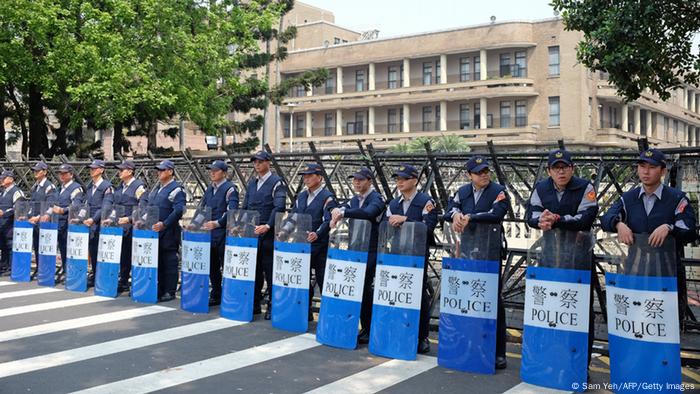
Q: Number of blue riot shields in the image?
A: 13